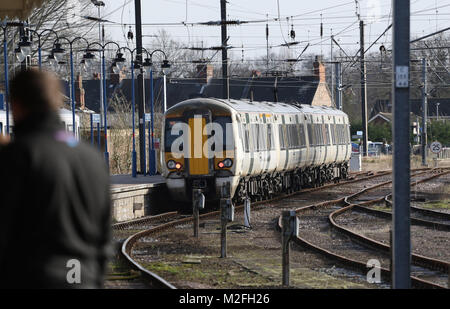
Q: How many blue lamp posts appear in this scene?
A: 6